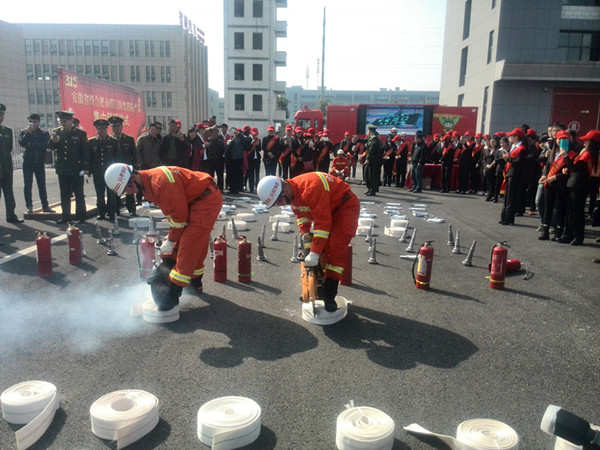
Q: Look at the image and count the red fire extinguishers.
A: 9